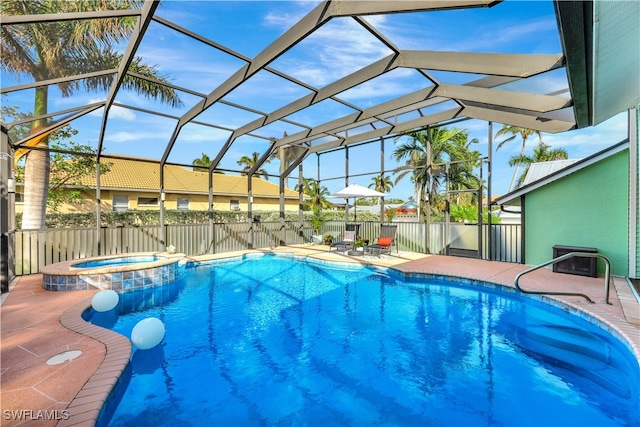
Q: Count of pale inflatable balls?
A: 2